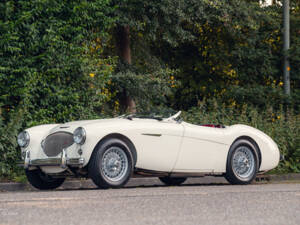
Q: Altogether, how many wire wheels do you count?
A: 2